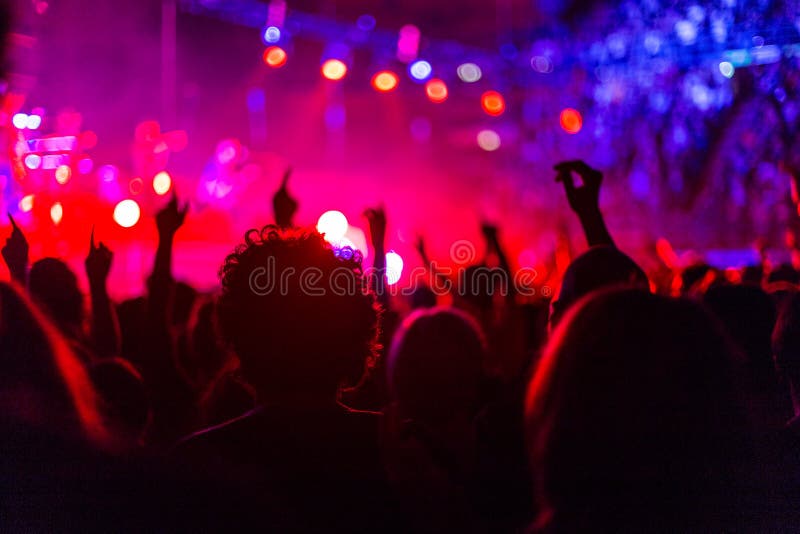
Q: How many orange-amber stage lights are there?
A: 6